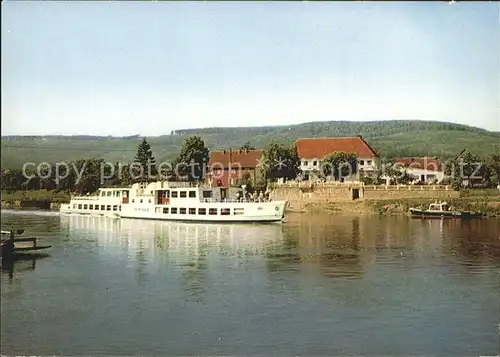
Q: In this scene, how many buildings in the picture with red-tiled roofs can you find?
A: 3